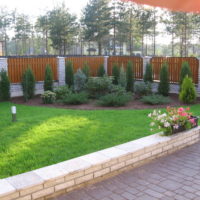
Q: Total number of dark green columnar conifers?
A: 11